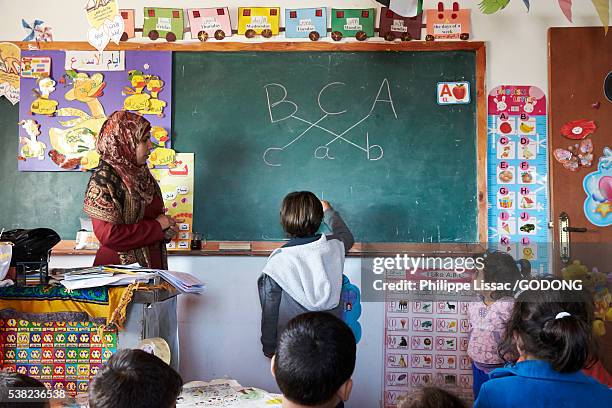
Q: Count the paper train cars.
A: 8